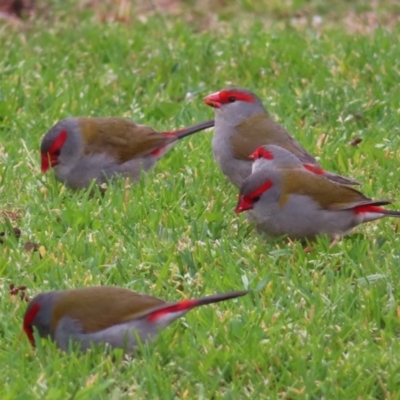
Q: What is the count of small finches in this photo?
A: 5